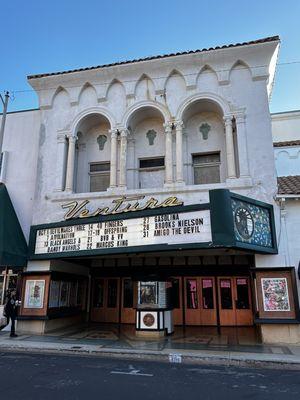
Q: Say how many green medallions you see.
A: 3